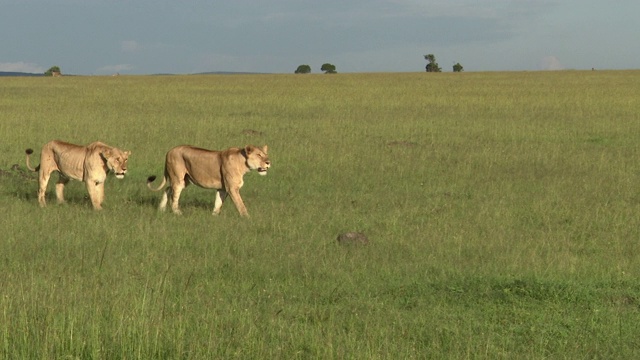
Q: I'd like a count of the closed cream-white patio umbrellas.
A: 0